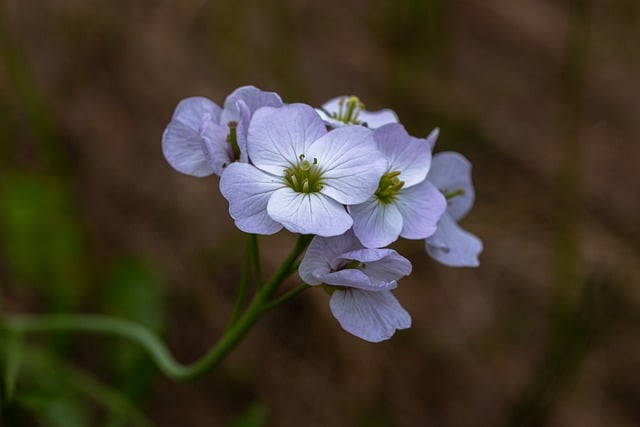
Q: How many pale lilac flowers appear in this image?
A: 6